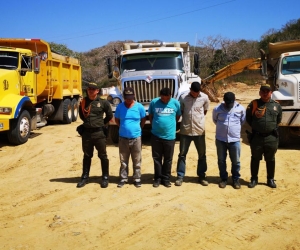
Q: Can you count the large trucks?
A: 3